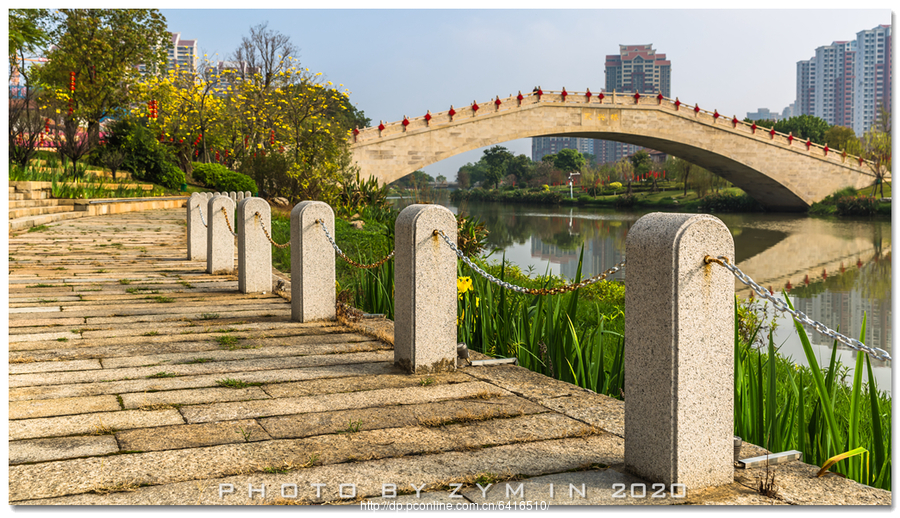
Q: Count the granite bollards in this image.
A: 14